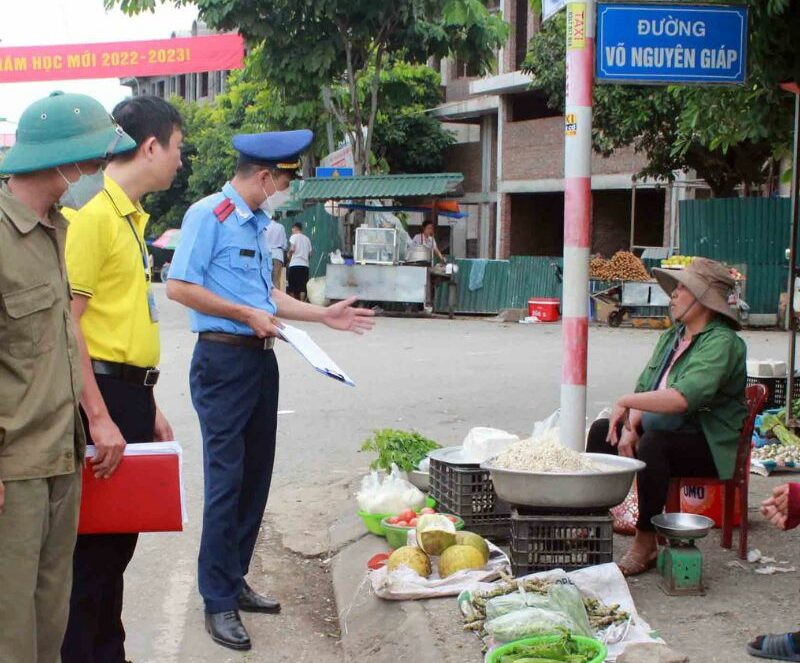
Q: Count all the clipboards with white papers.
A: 1